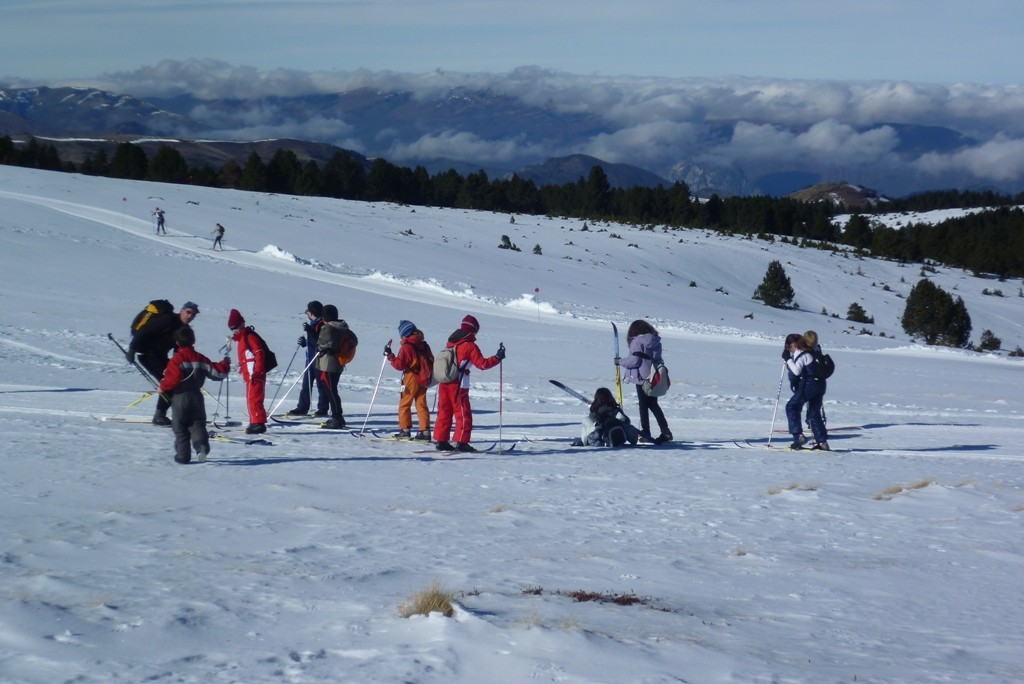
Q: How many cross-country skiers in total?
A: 13